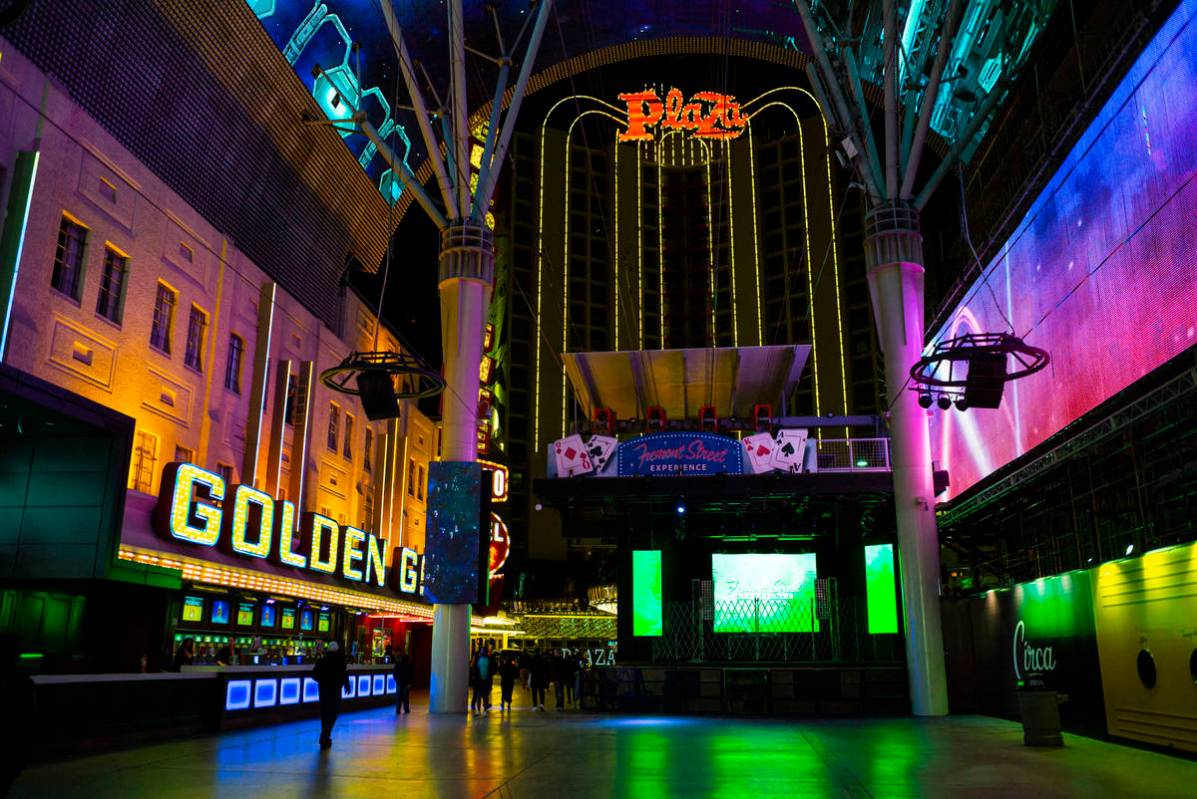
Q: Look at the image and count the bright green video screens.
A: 3